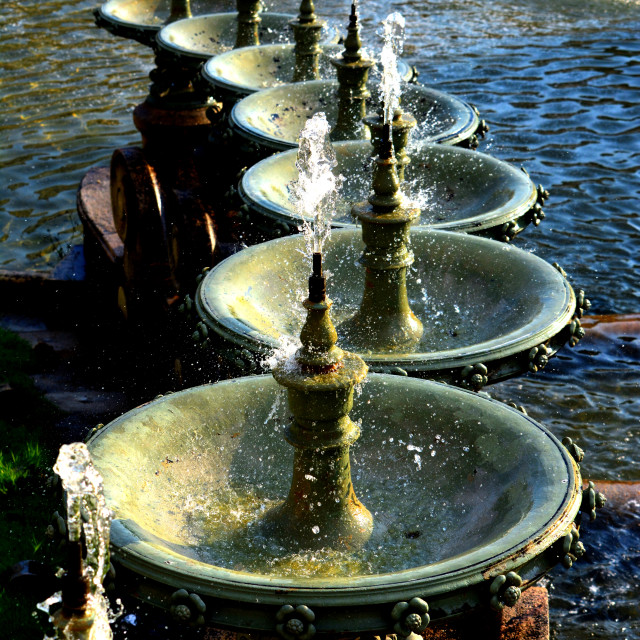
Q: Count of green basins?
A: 7